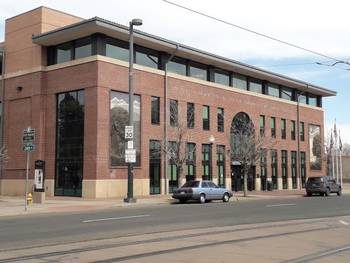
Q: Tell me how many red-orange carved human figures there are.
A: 0